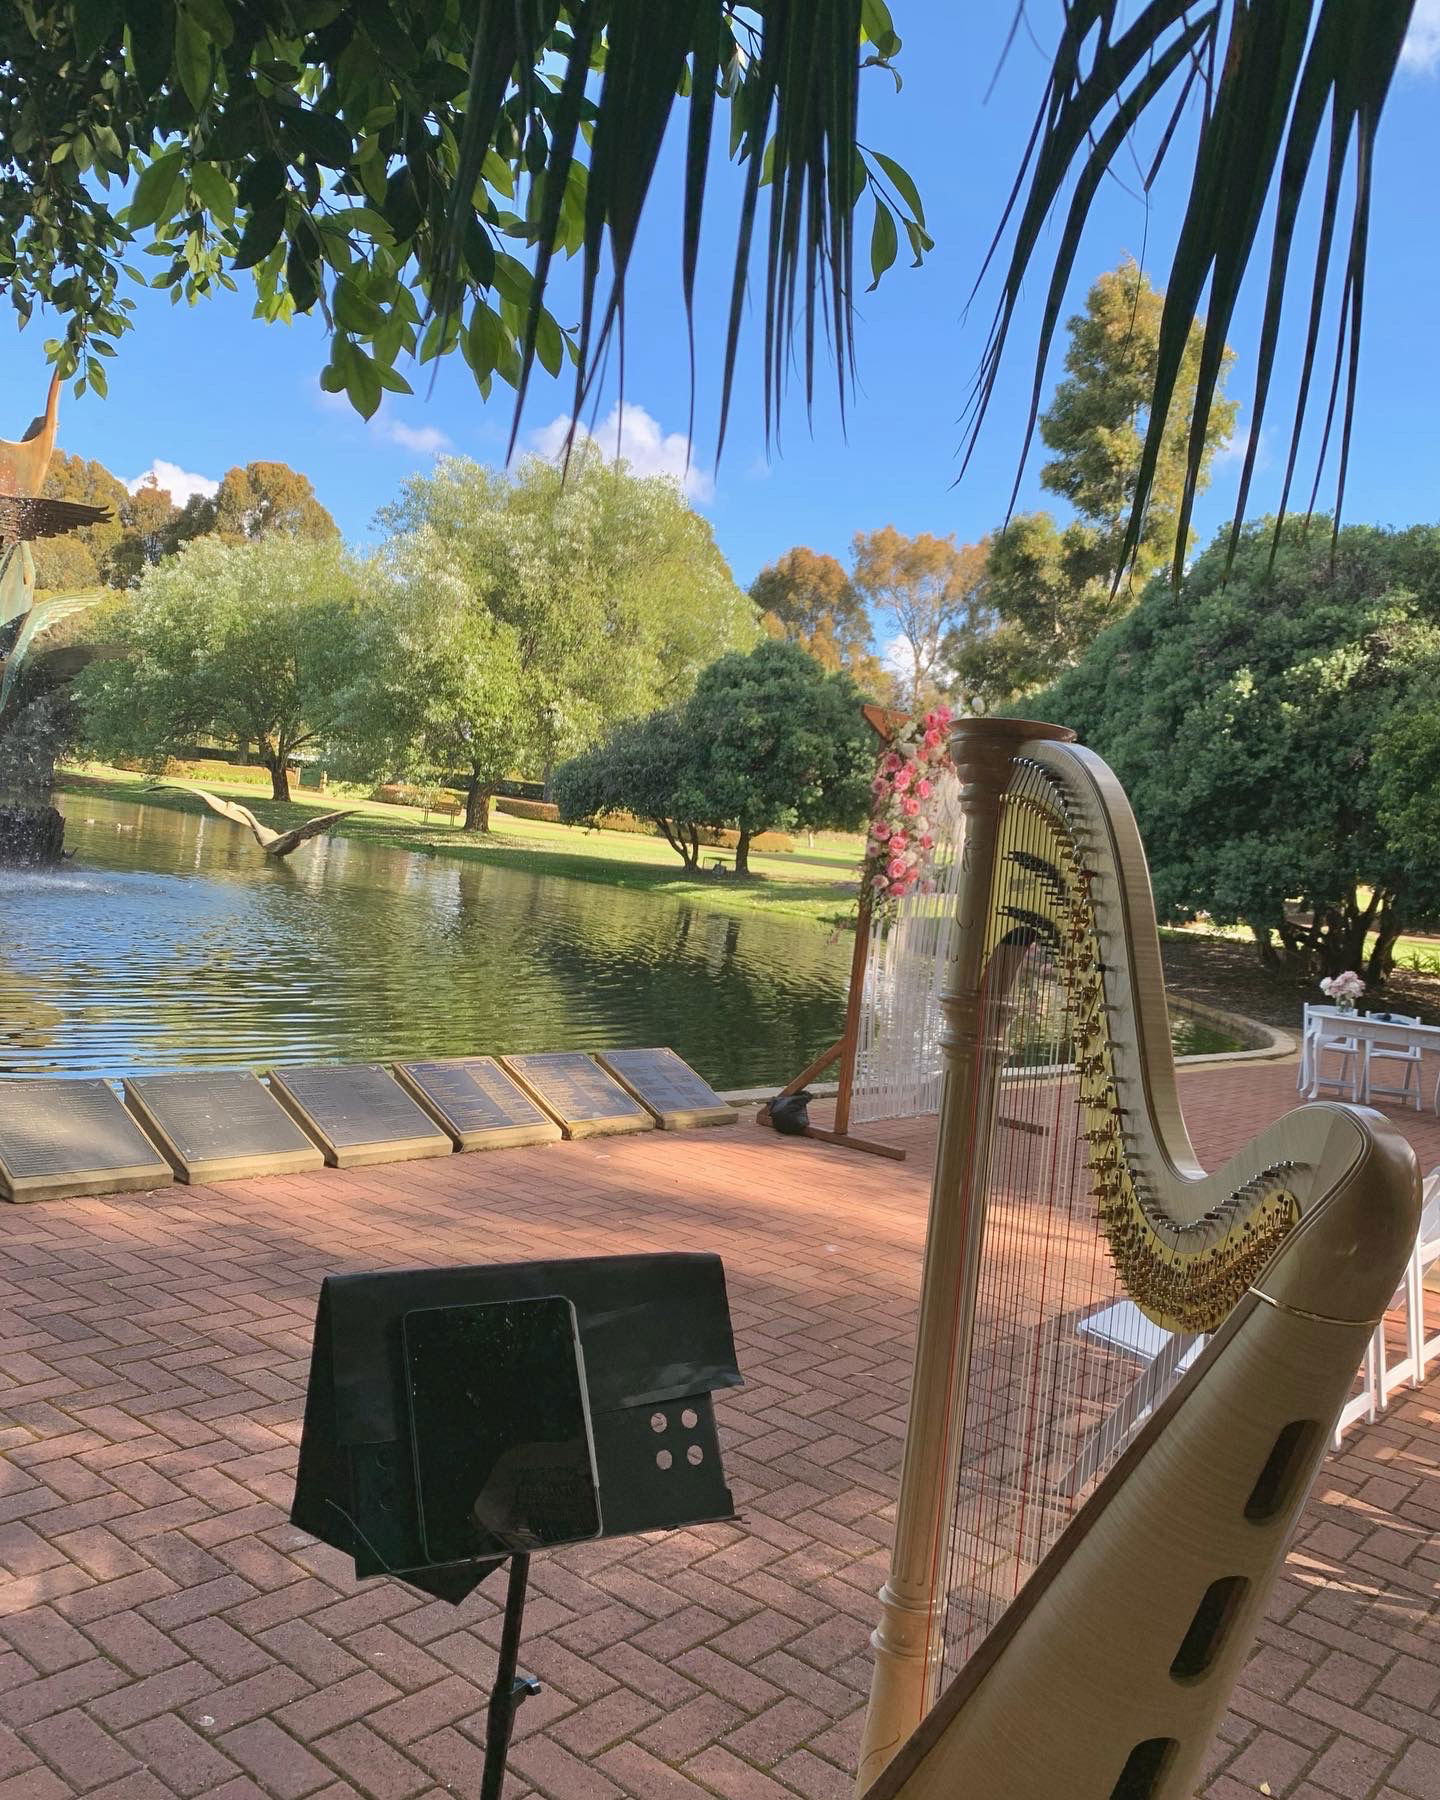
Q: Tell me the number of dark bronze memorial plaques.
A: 6